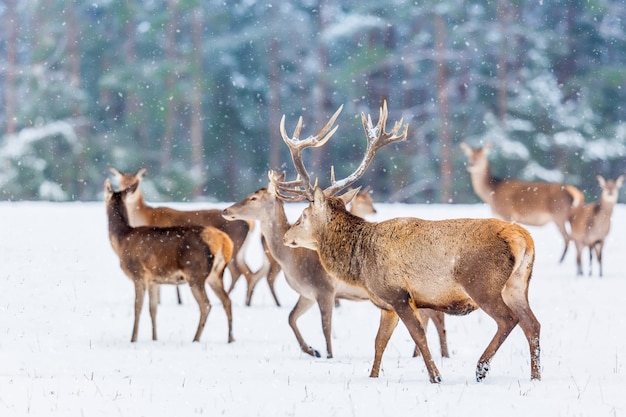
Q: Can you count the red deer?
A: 7